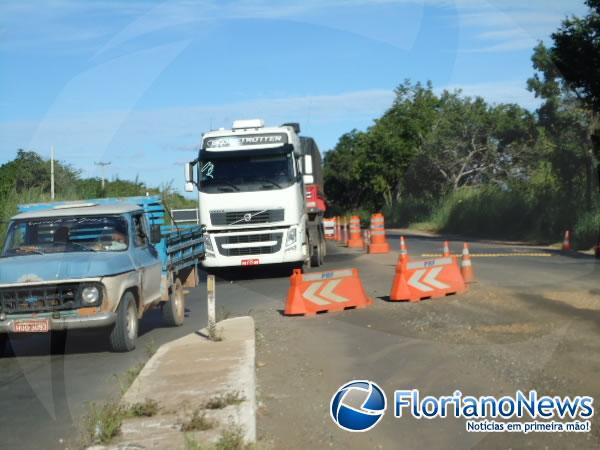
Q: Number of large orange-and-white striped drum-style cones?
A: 2